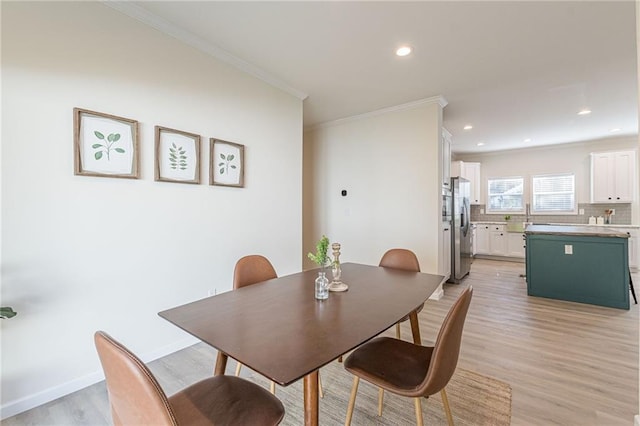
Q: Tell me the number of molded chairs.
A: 4